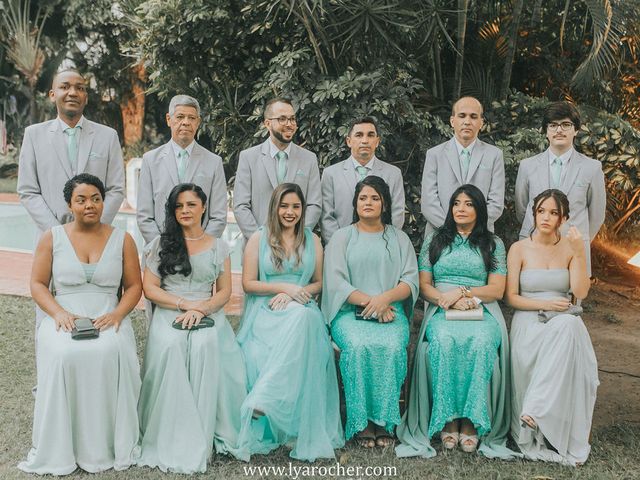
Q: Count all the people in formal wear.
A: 12